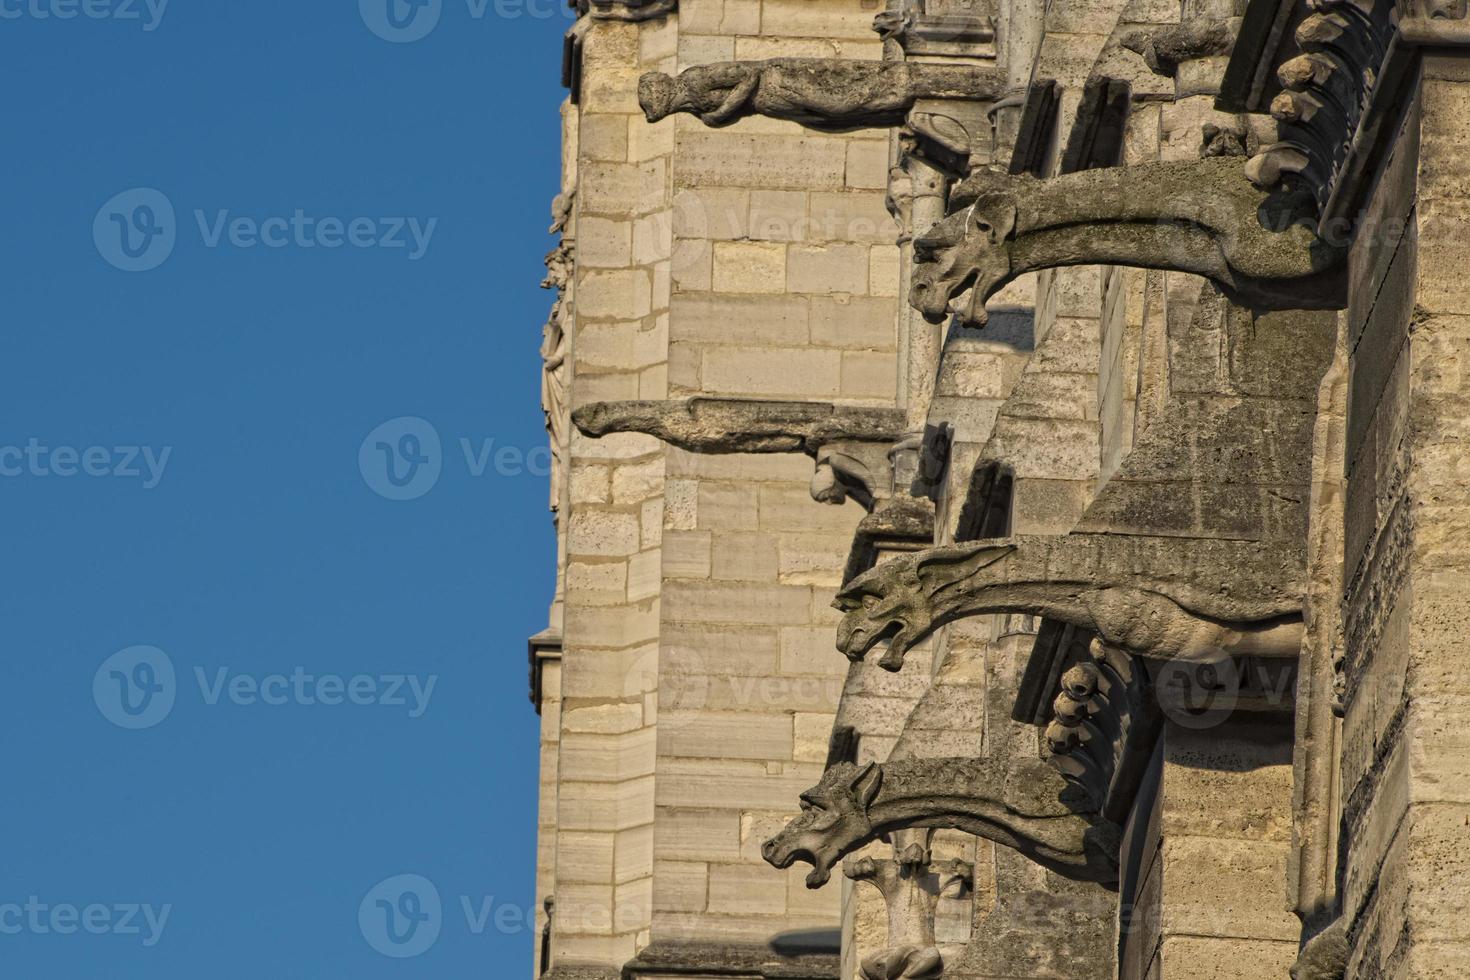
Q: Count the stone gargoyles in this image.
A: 5